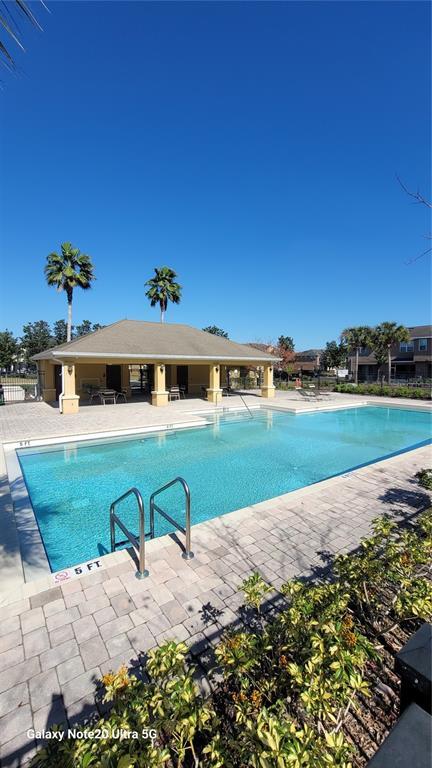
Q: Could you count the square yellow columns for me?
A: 4